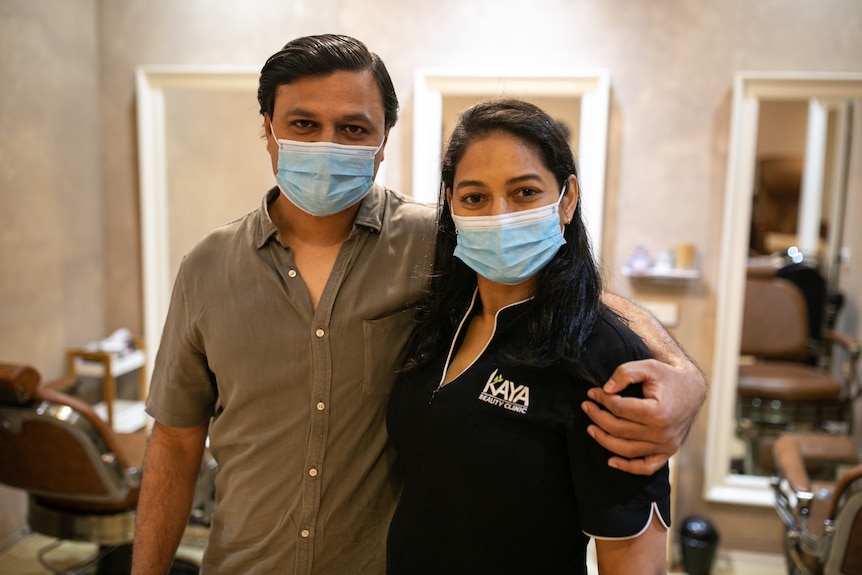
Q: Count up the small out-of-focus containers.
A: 3